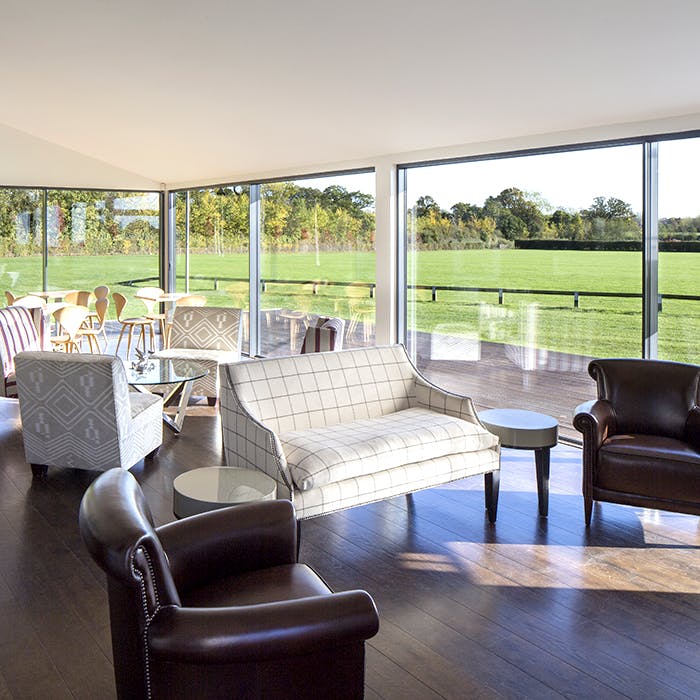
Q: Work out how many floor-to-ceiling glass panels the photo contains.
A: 6